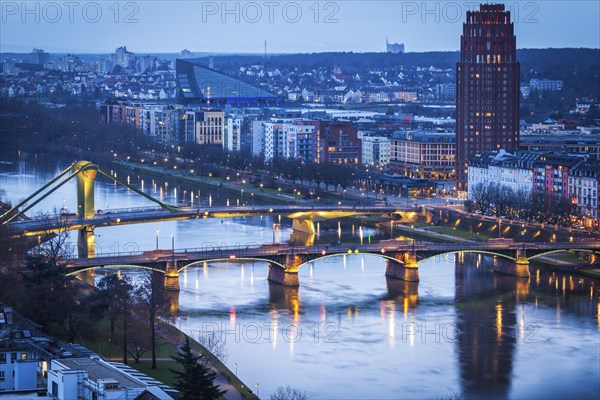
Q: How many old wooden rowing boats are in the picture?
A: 0